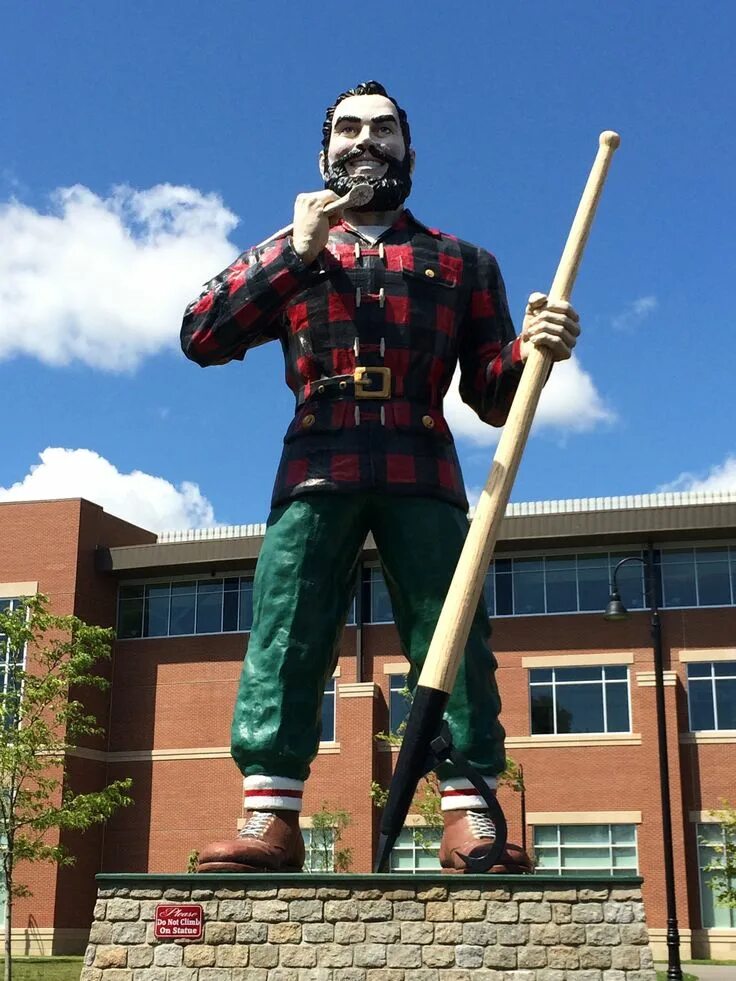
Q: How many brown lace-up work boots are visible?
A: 2